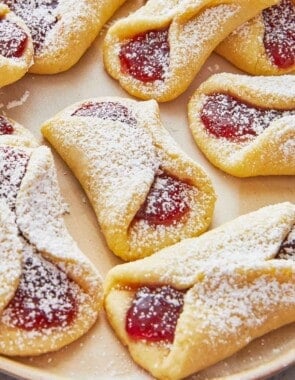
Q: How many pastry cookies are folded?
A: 9